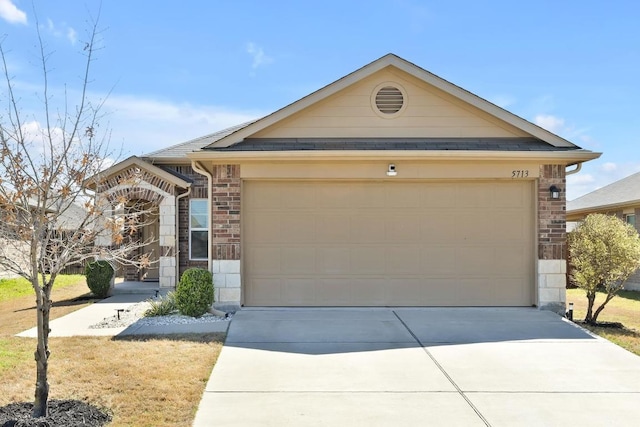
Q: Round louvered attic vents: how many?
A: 1